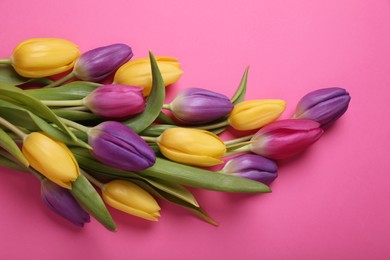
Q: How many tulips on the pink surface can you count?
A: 14